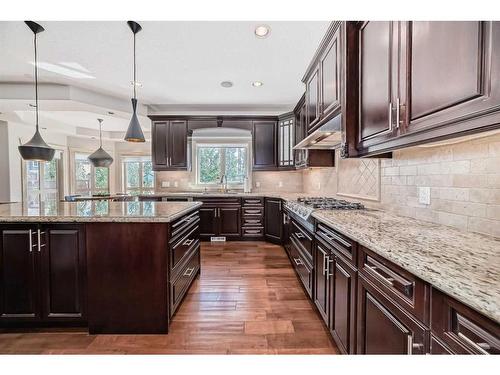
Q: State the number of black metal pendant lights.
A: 3